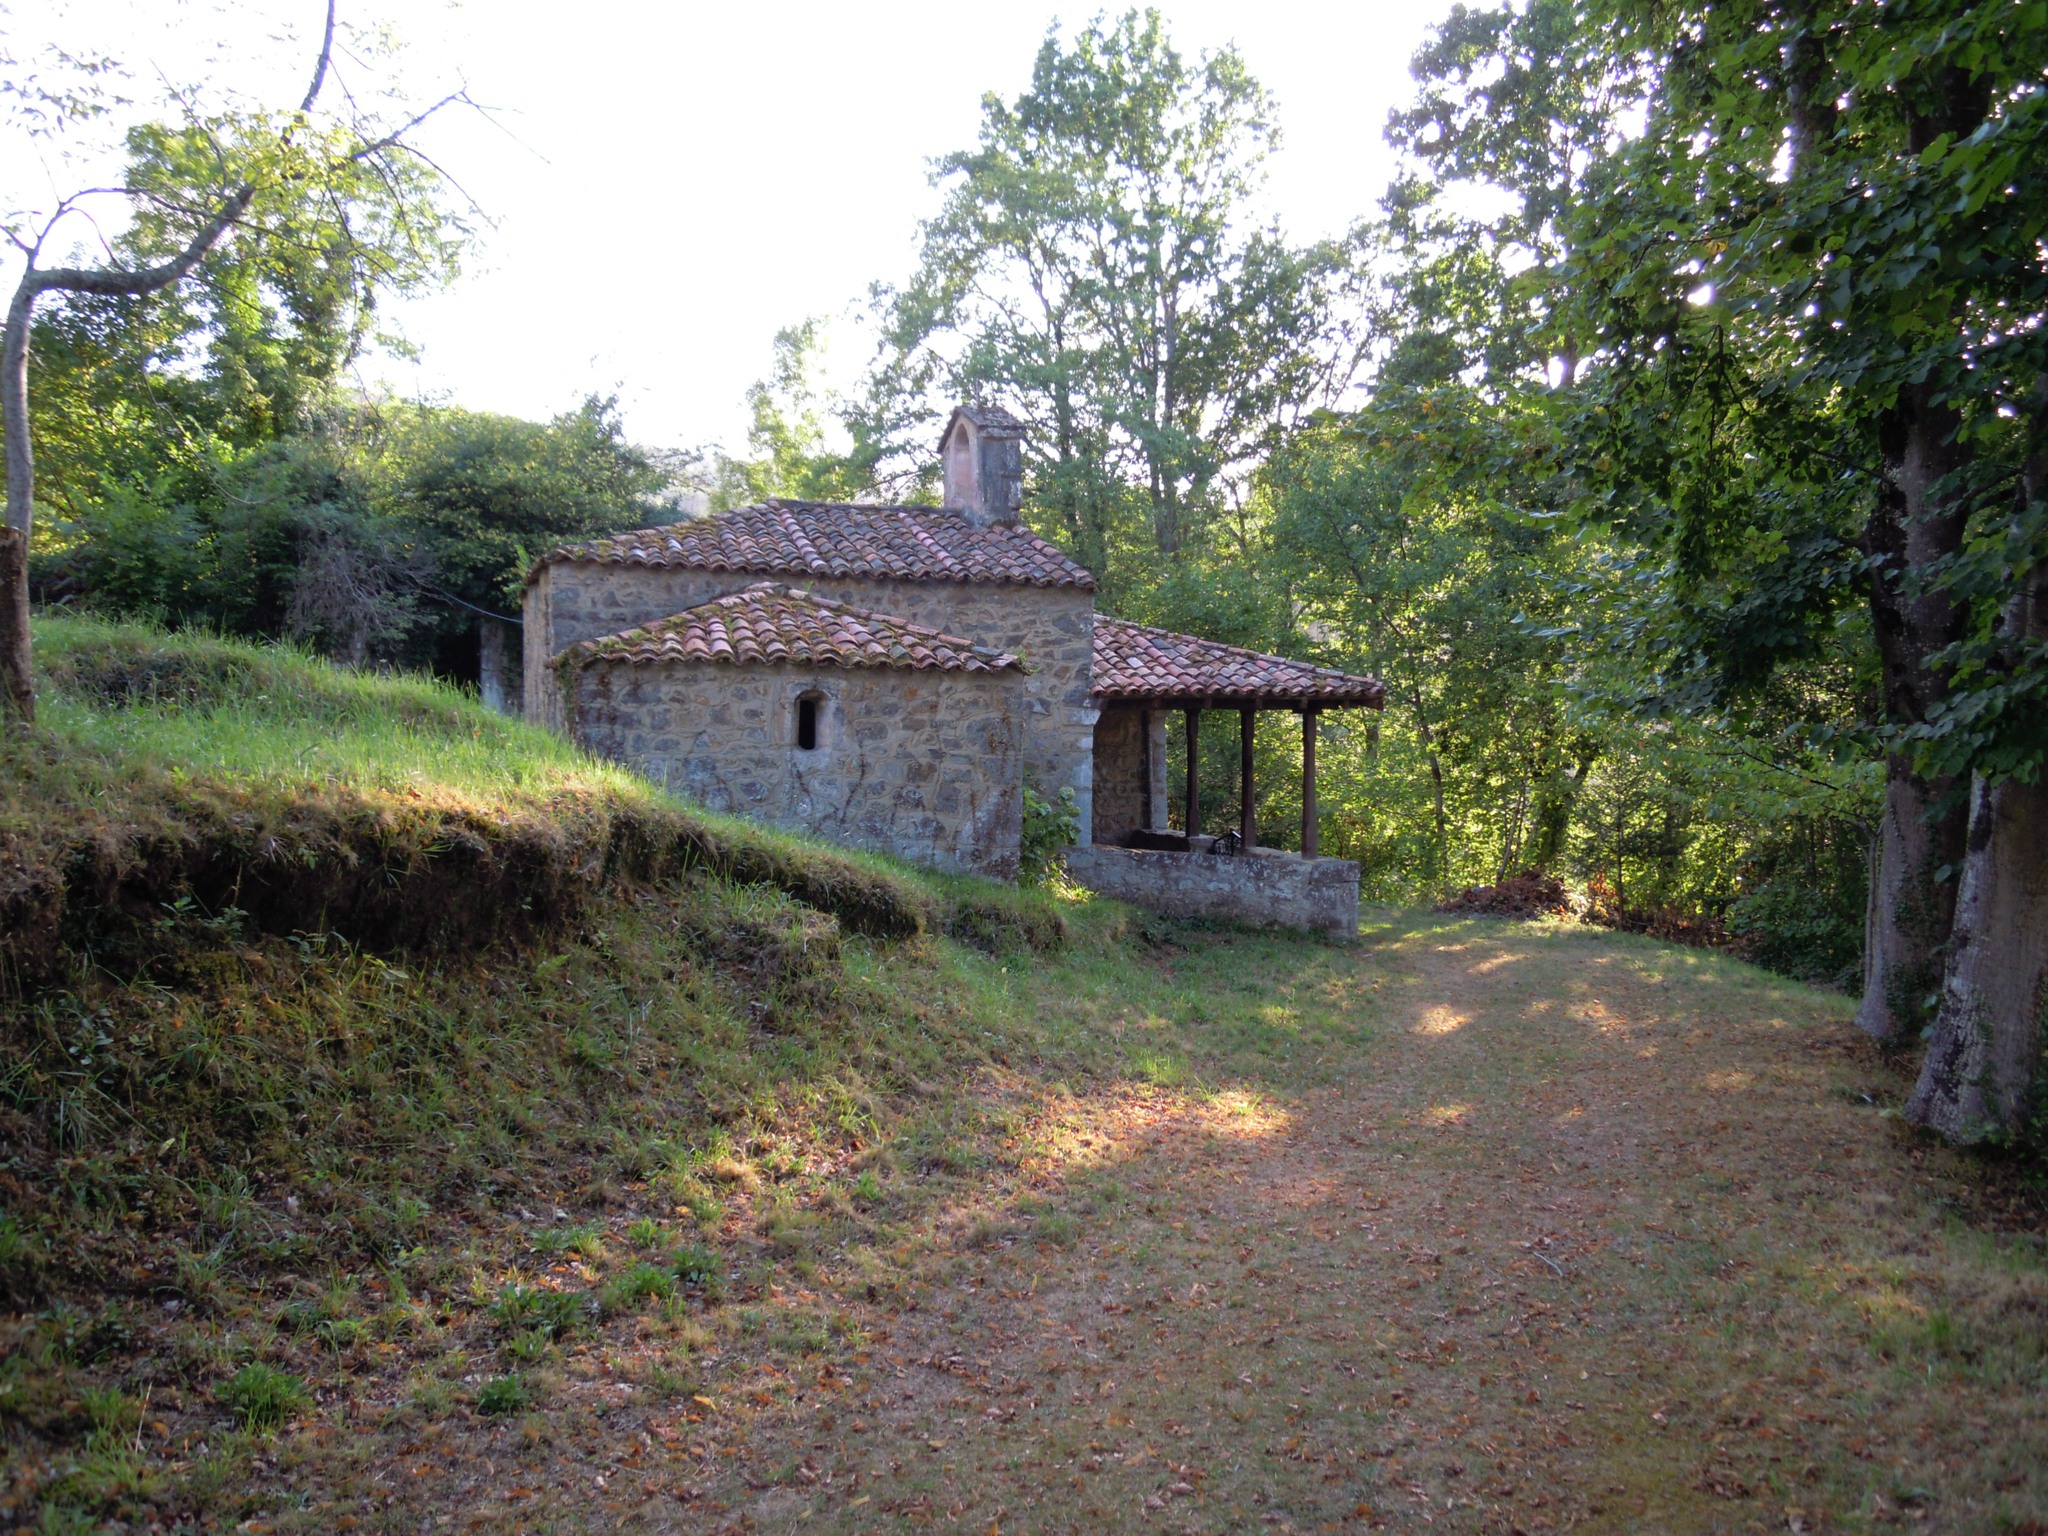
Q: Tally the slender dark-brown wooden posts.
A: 3